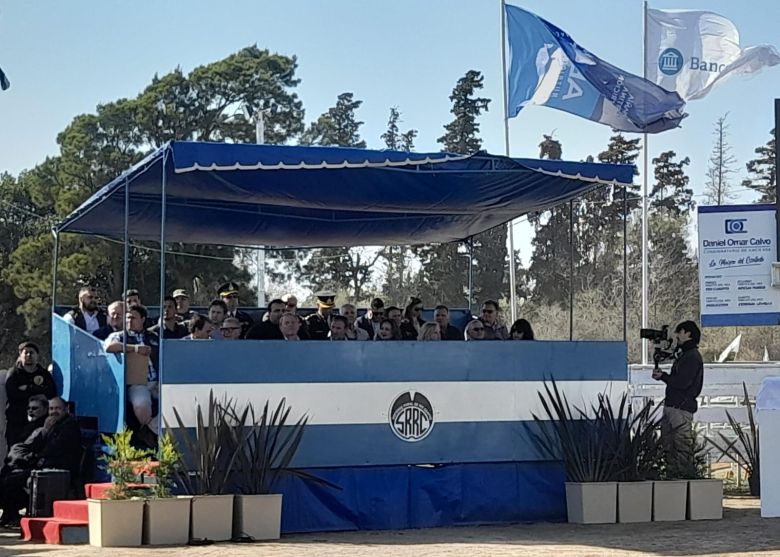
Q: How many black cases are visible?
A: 1